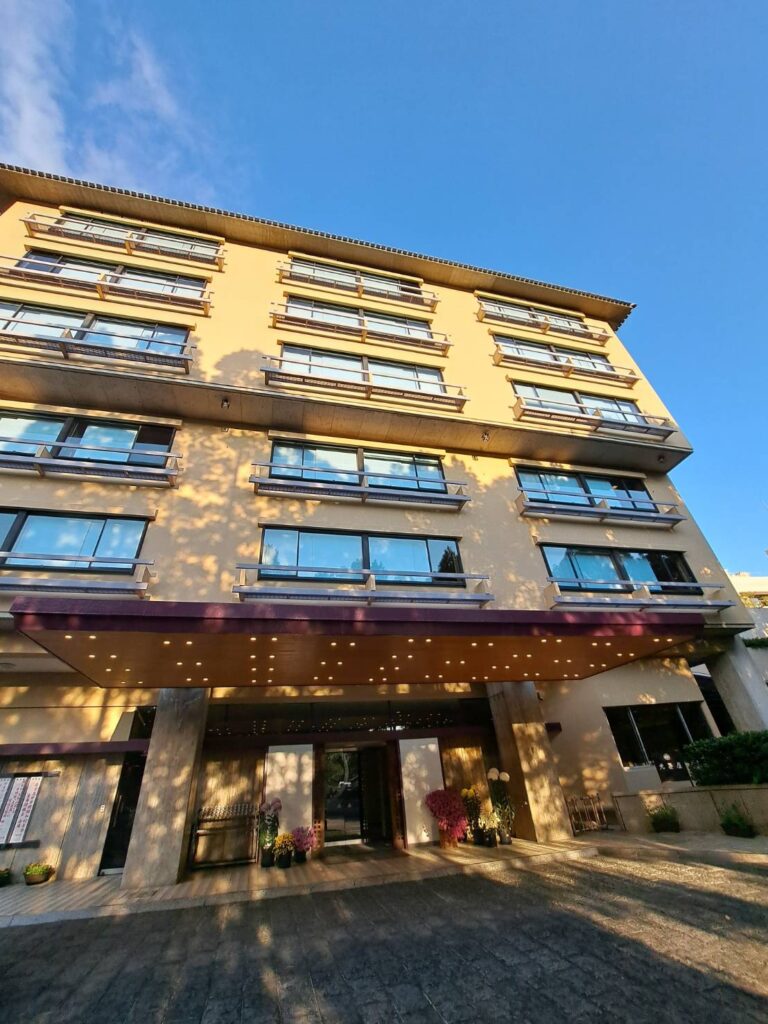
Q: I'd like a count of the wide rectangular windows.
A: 15